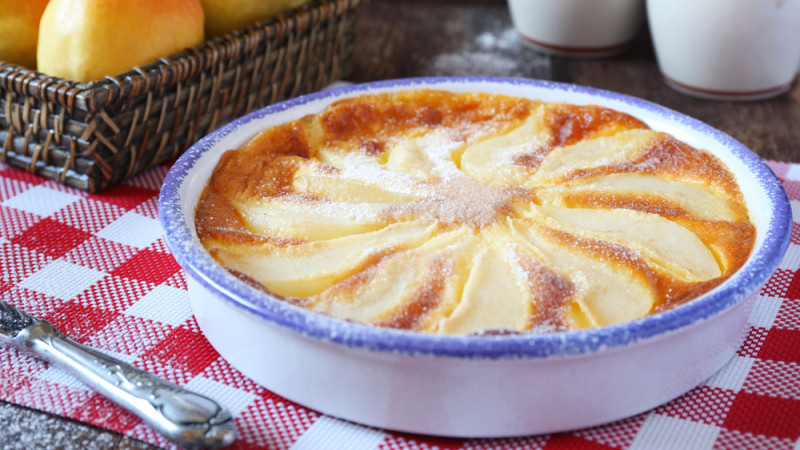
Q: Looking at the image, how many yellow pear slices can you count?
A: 12